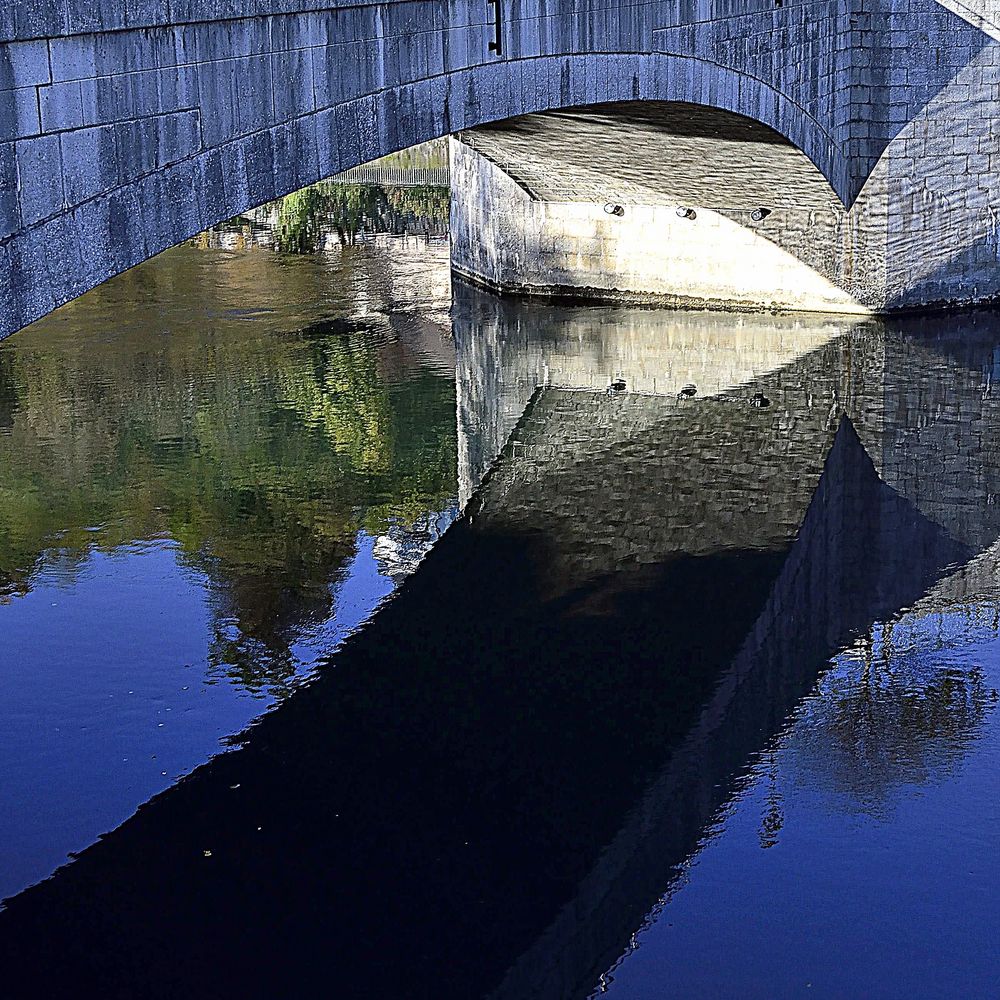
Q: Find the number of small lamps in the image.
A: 3